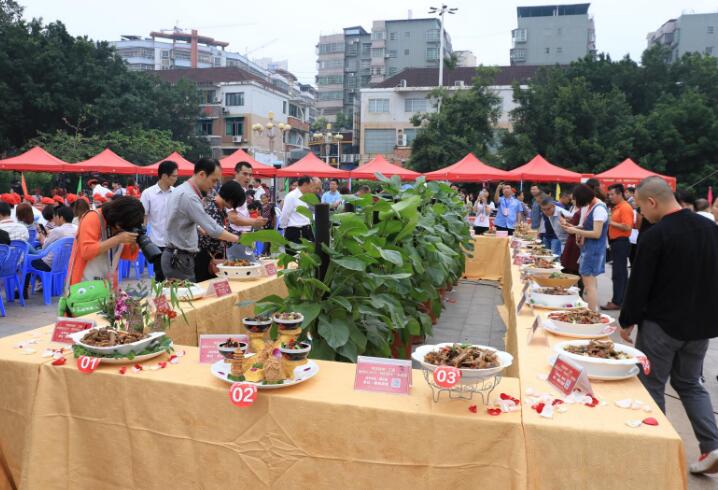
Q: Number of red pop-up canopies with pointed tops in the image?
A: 9